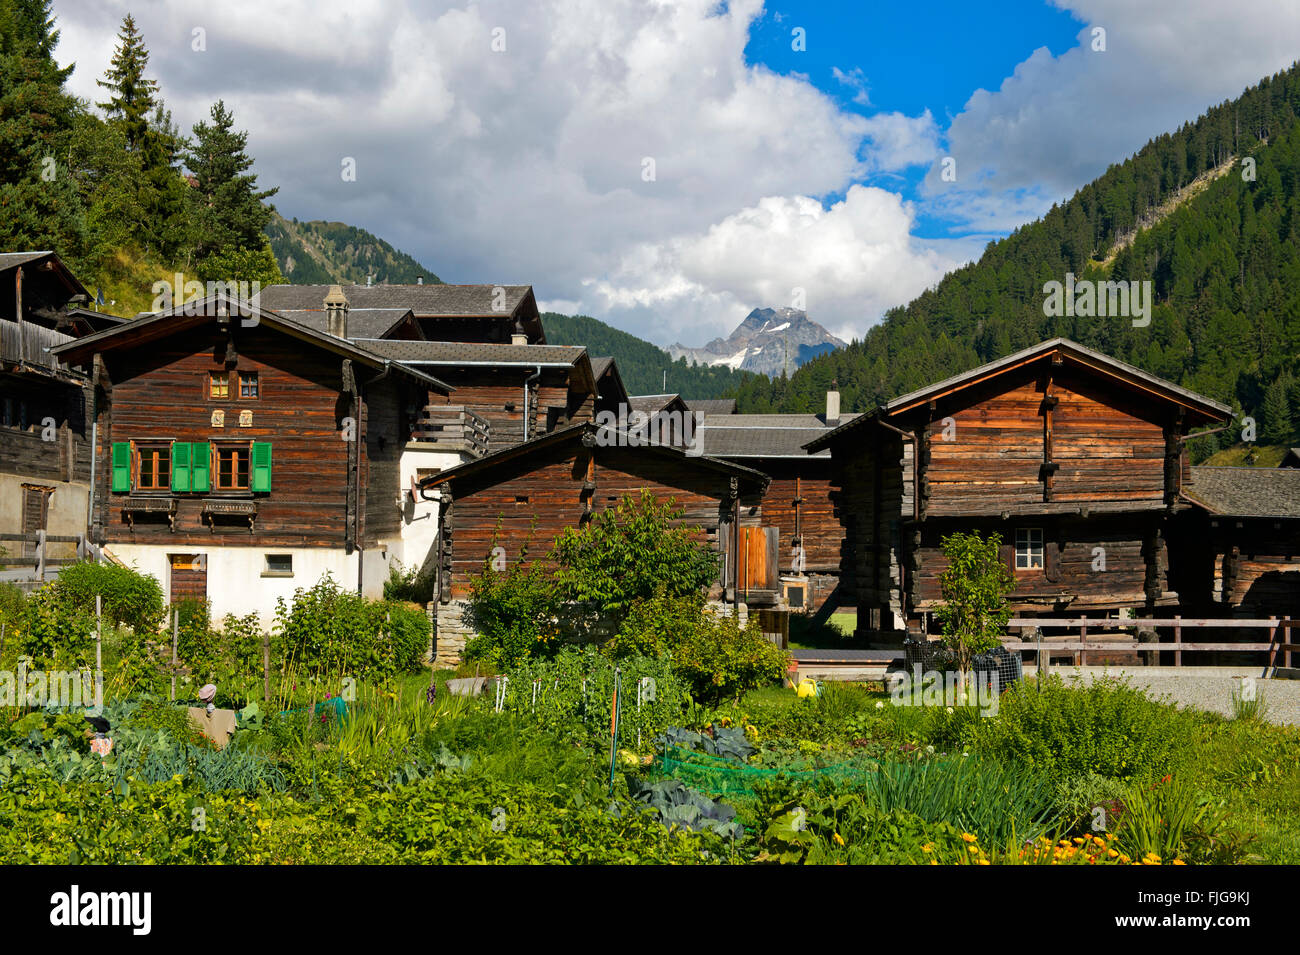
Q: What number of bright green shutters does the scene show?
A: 4